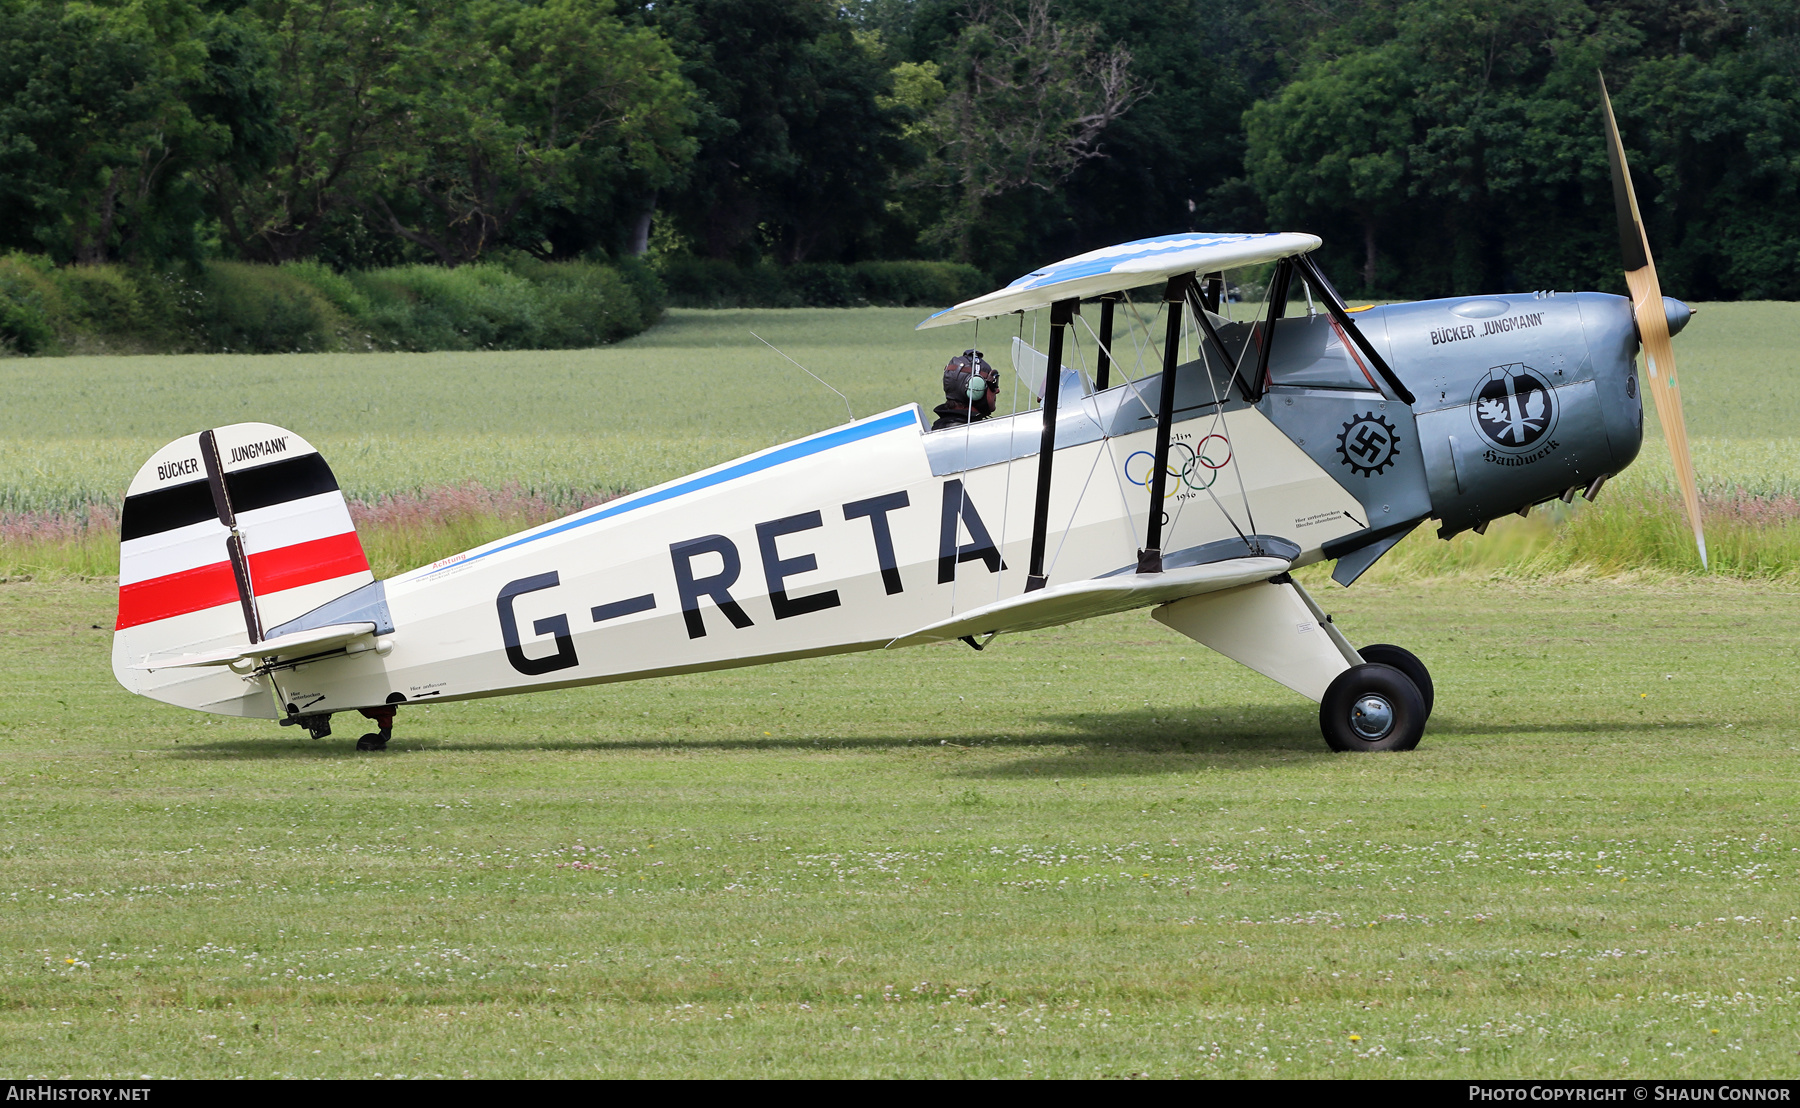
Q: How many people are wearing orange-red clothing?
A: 0